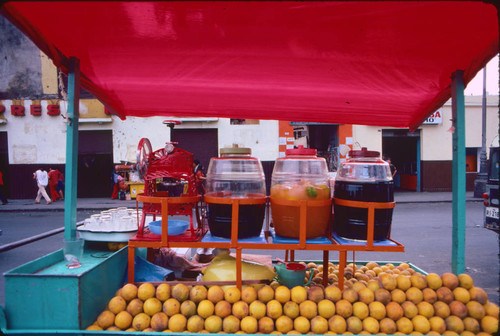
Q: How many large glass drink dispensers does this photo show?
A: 3